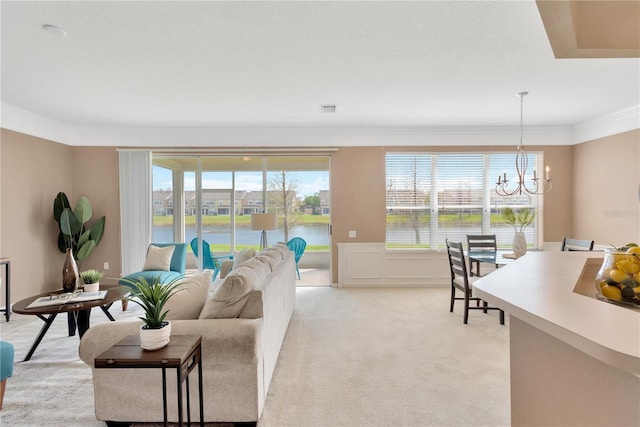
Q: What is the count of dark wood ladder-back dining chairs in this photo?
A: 3